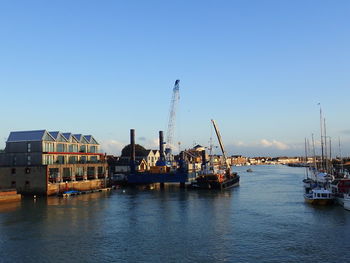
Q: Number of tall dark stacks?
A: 2